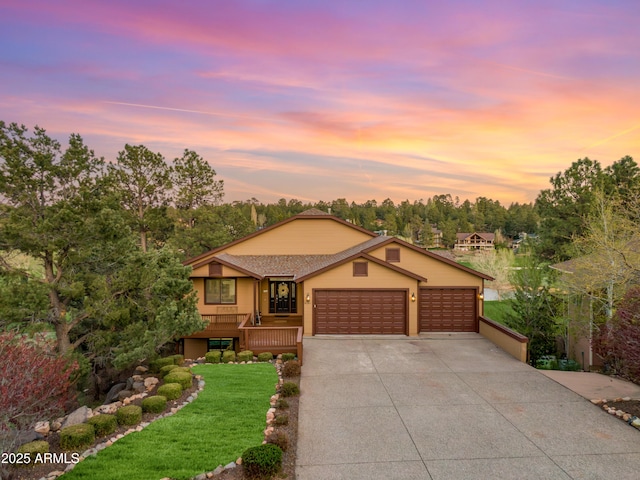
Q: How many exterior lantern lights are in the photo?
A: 3